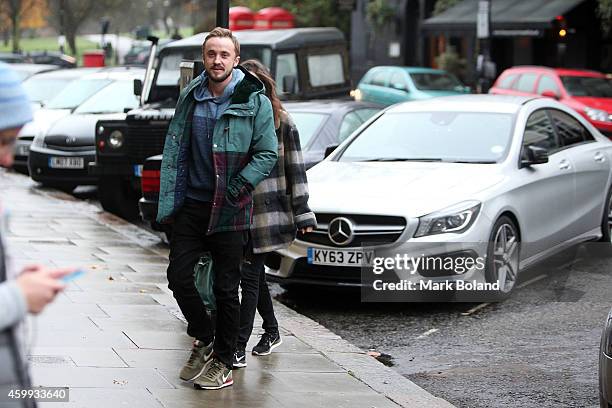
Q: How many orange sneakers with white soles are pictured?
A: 0